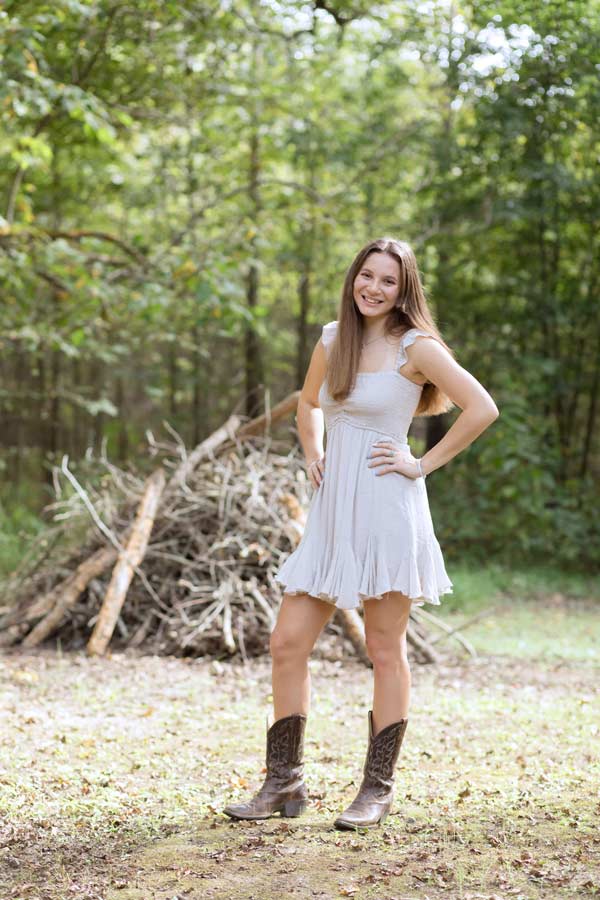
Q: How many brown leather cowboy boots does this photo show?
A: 2